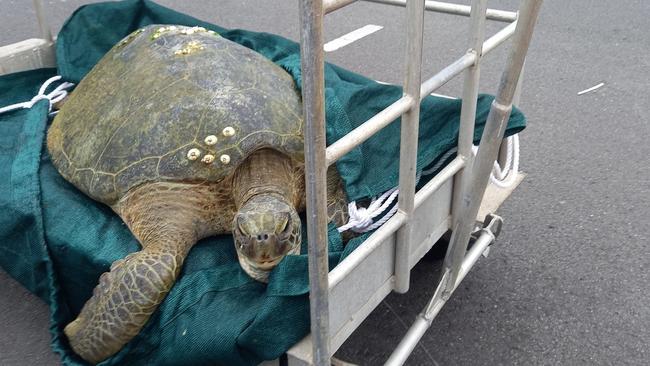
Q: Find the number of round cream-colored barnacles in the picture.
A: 5